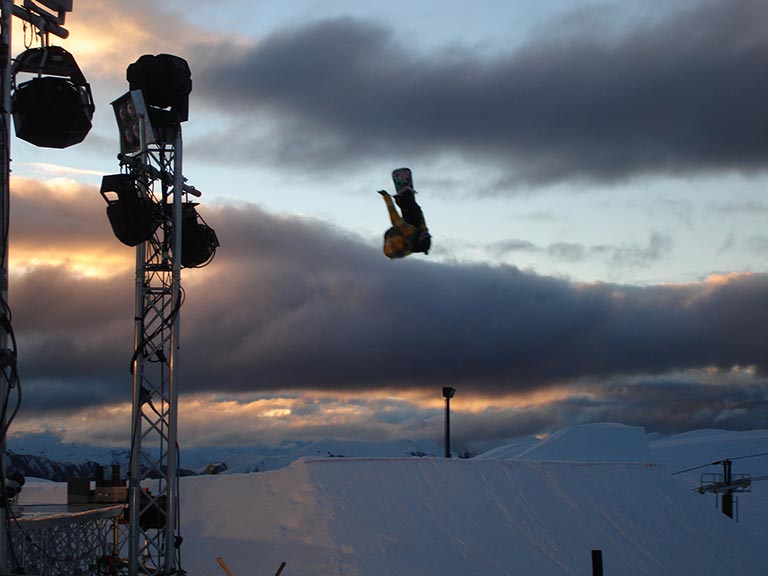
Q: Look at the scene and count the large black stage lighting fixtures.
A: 4